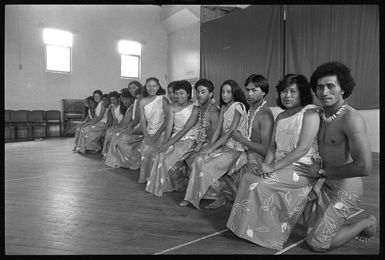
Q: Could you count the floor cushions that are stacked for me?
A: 0